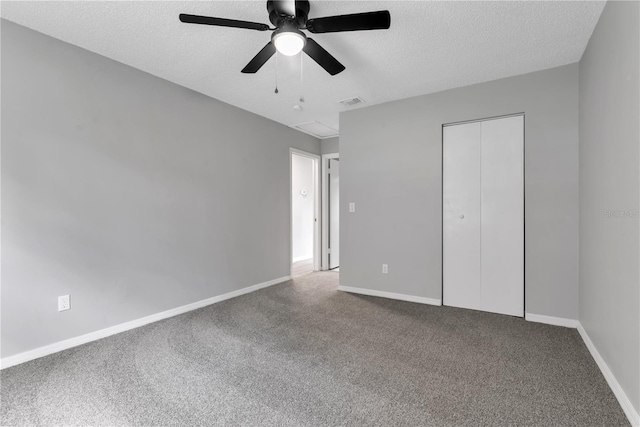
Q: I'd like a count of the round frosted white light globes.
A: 1